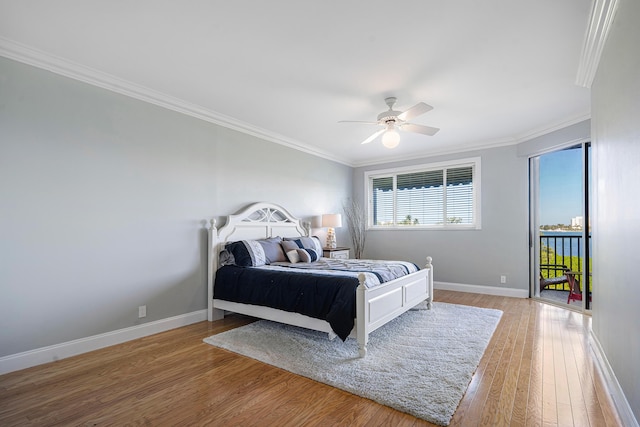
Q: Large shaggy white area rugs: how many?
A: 1